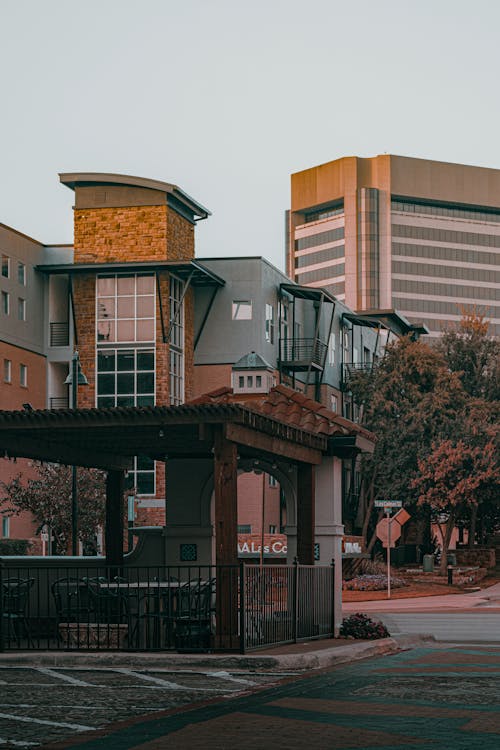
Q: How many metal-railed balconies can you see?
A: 4